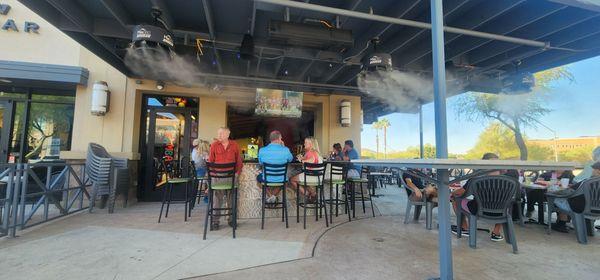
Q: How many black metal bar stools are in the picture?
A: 7